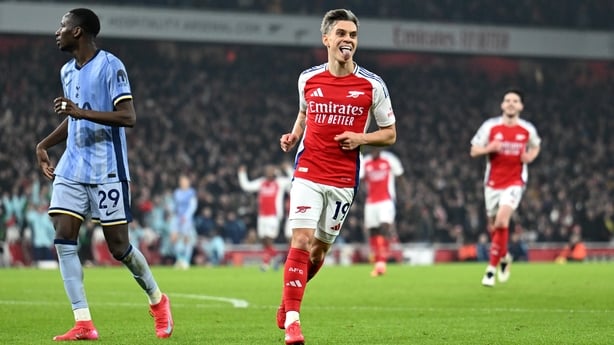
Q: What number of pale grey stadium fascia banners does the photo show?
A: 1